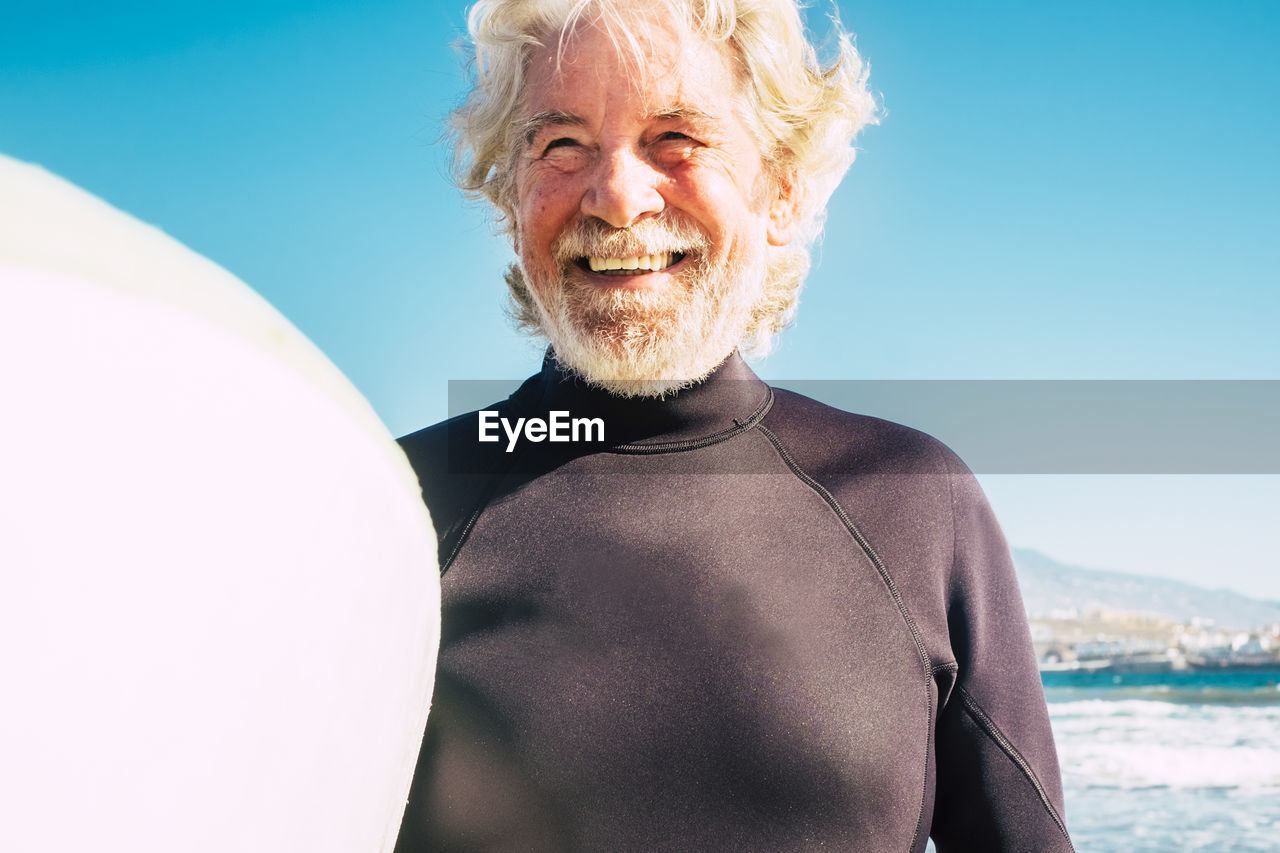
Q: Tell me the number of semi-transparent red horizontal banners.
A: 0